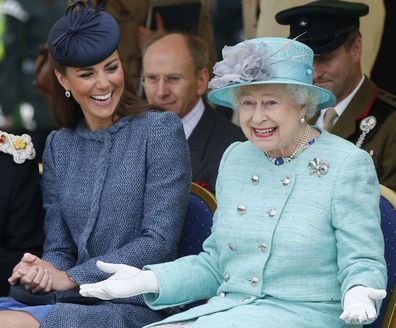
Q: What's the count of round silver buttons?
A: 8